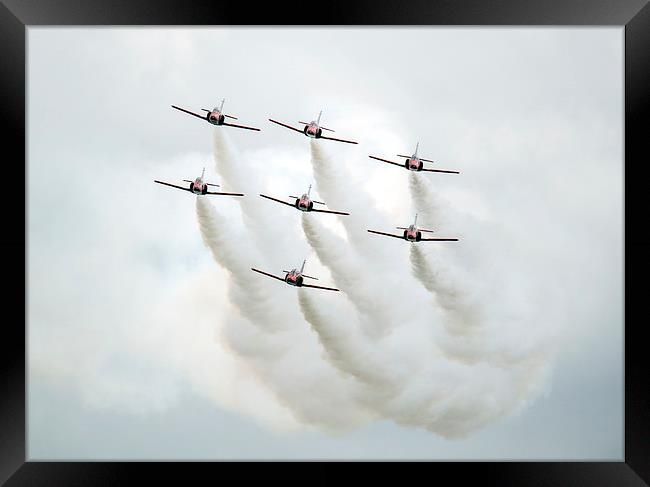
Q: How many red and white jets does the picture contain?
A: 7